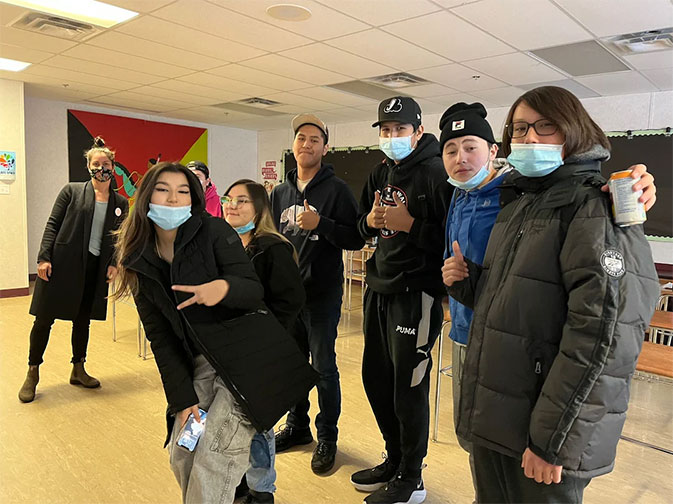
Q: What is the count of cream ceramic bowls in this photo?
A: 0